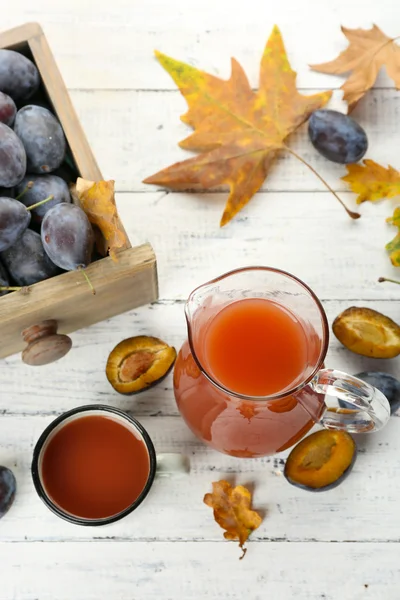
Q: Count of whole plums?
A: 12